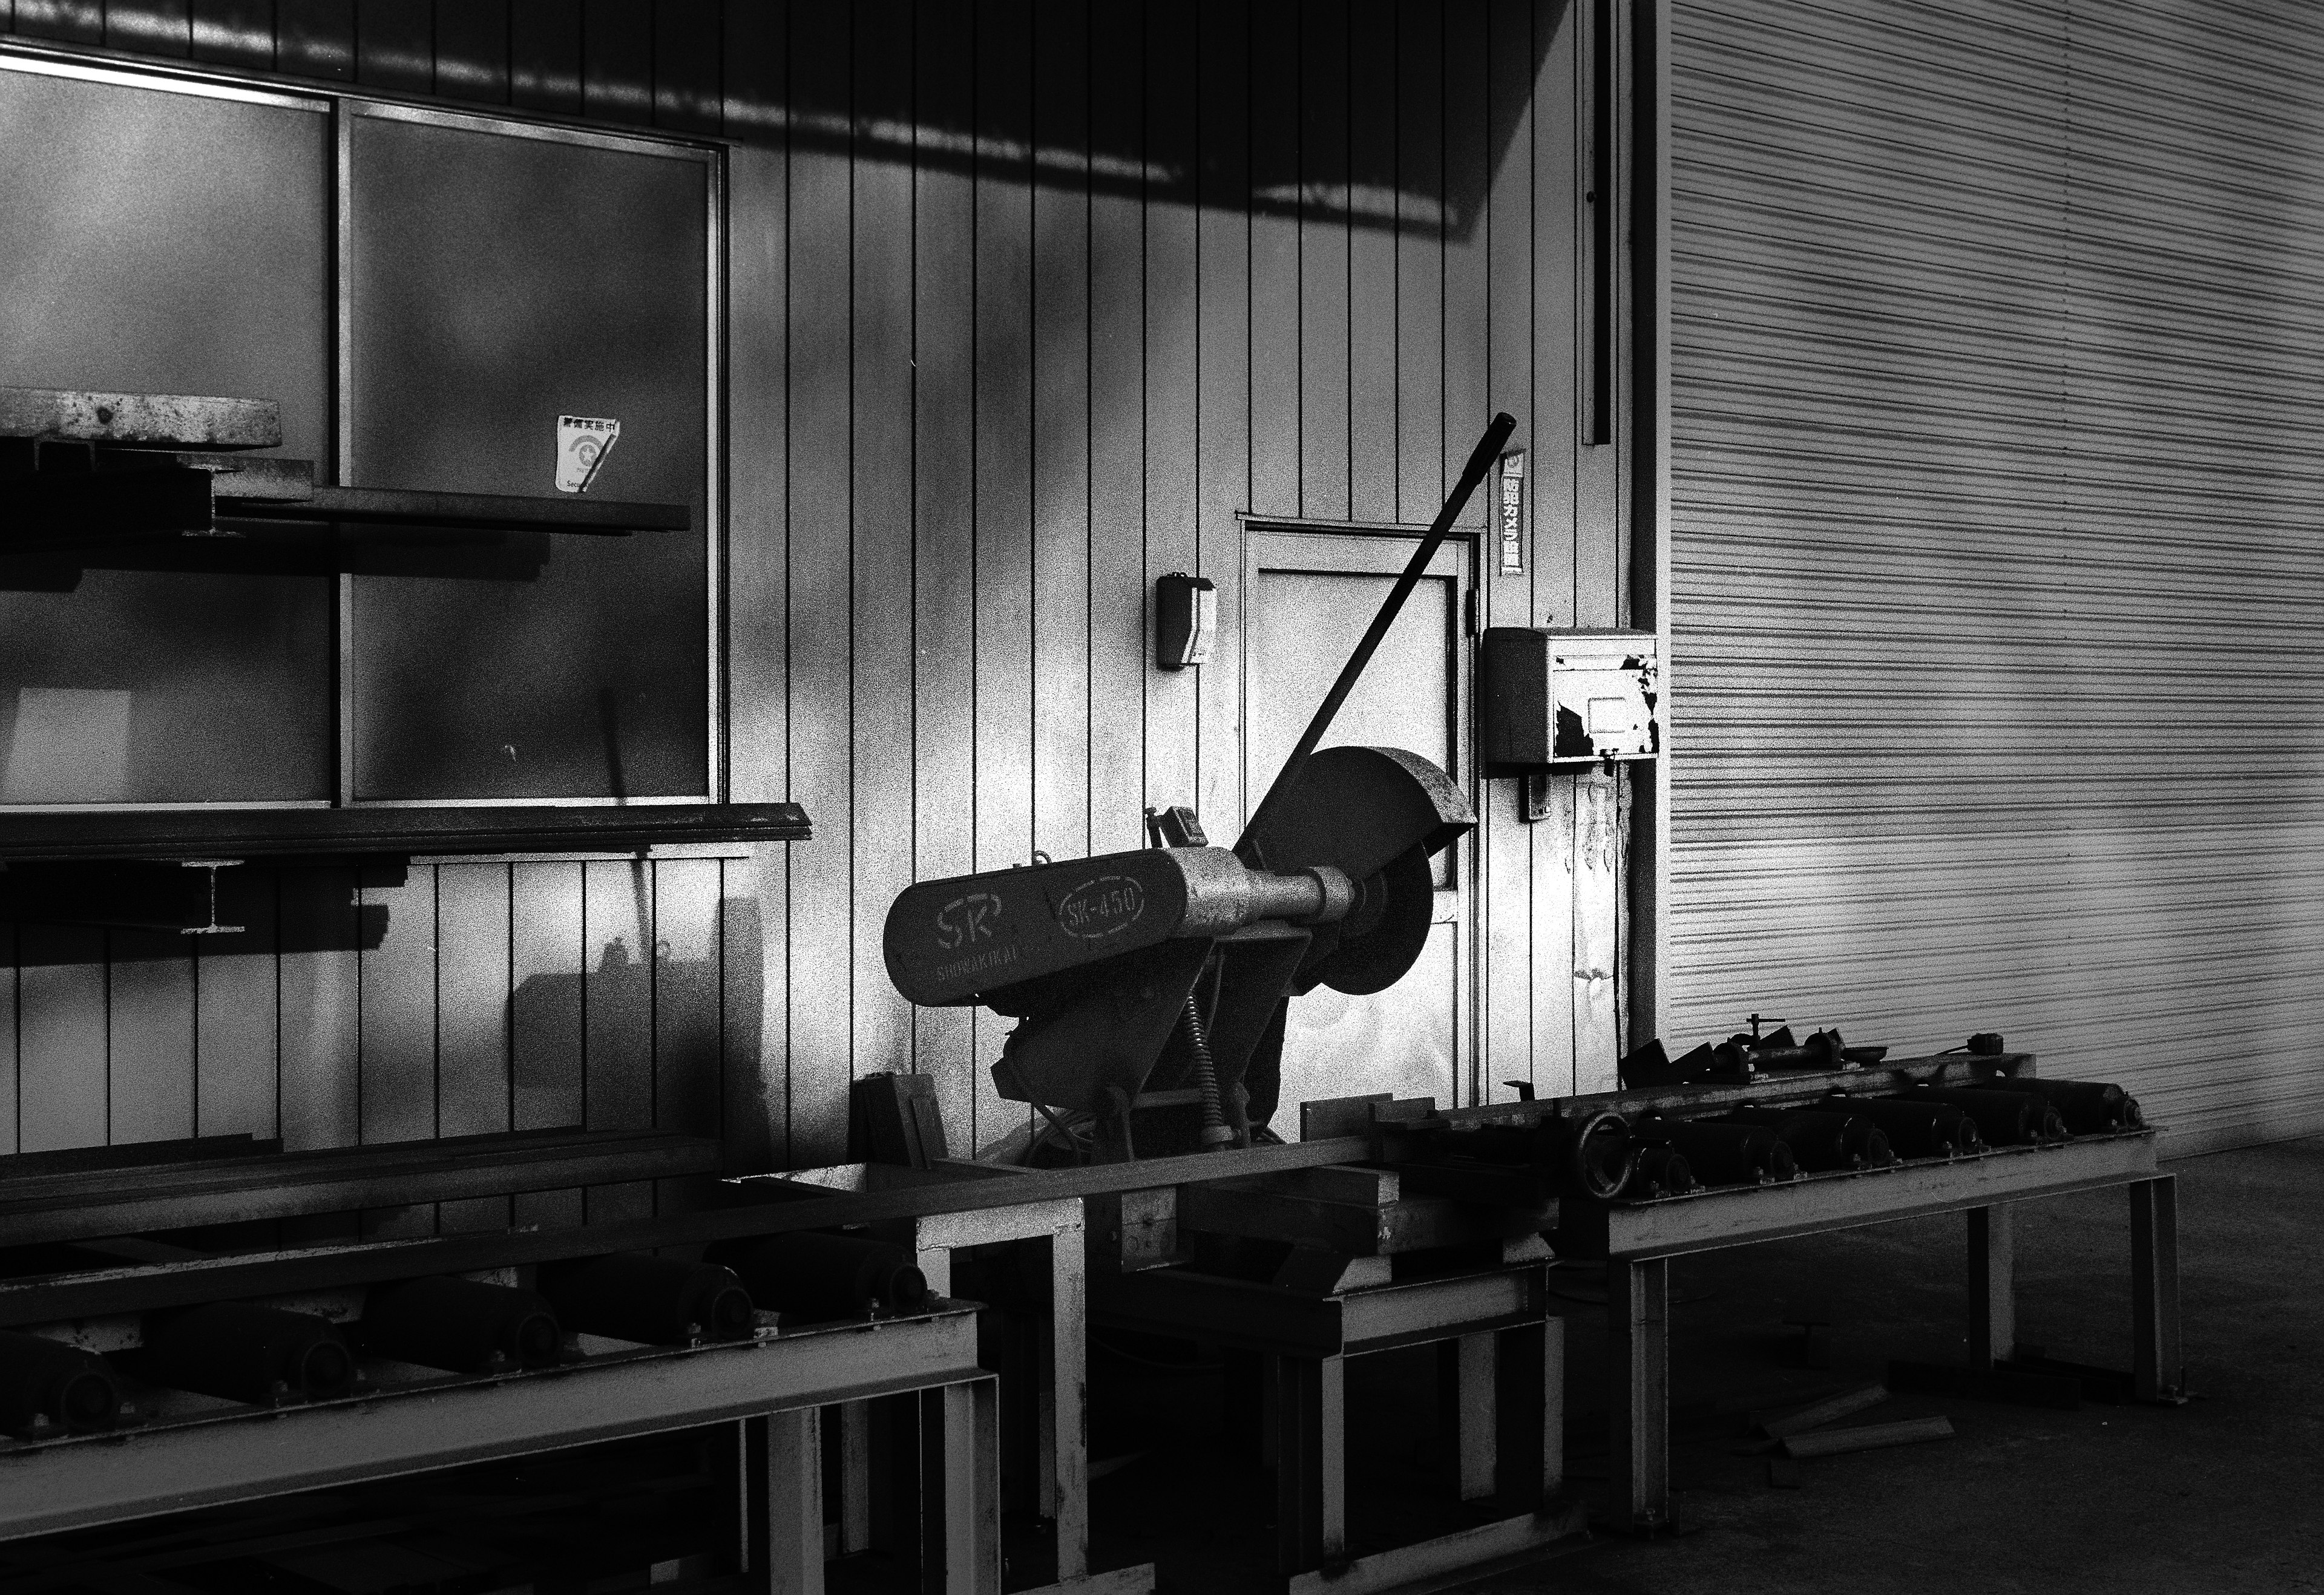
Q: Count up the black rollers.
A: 11